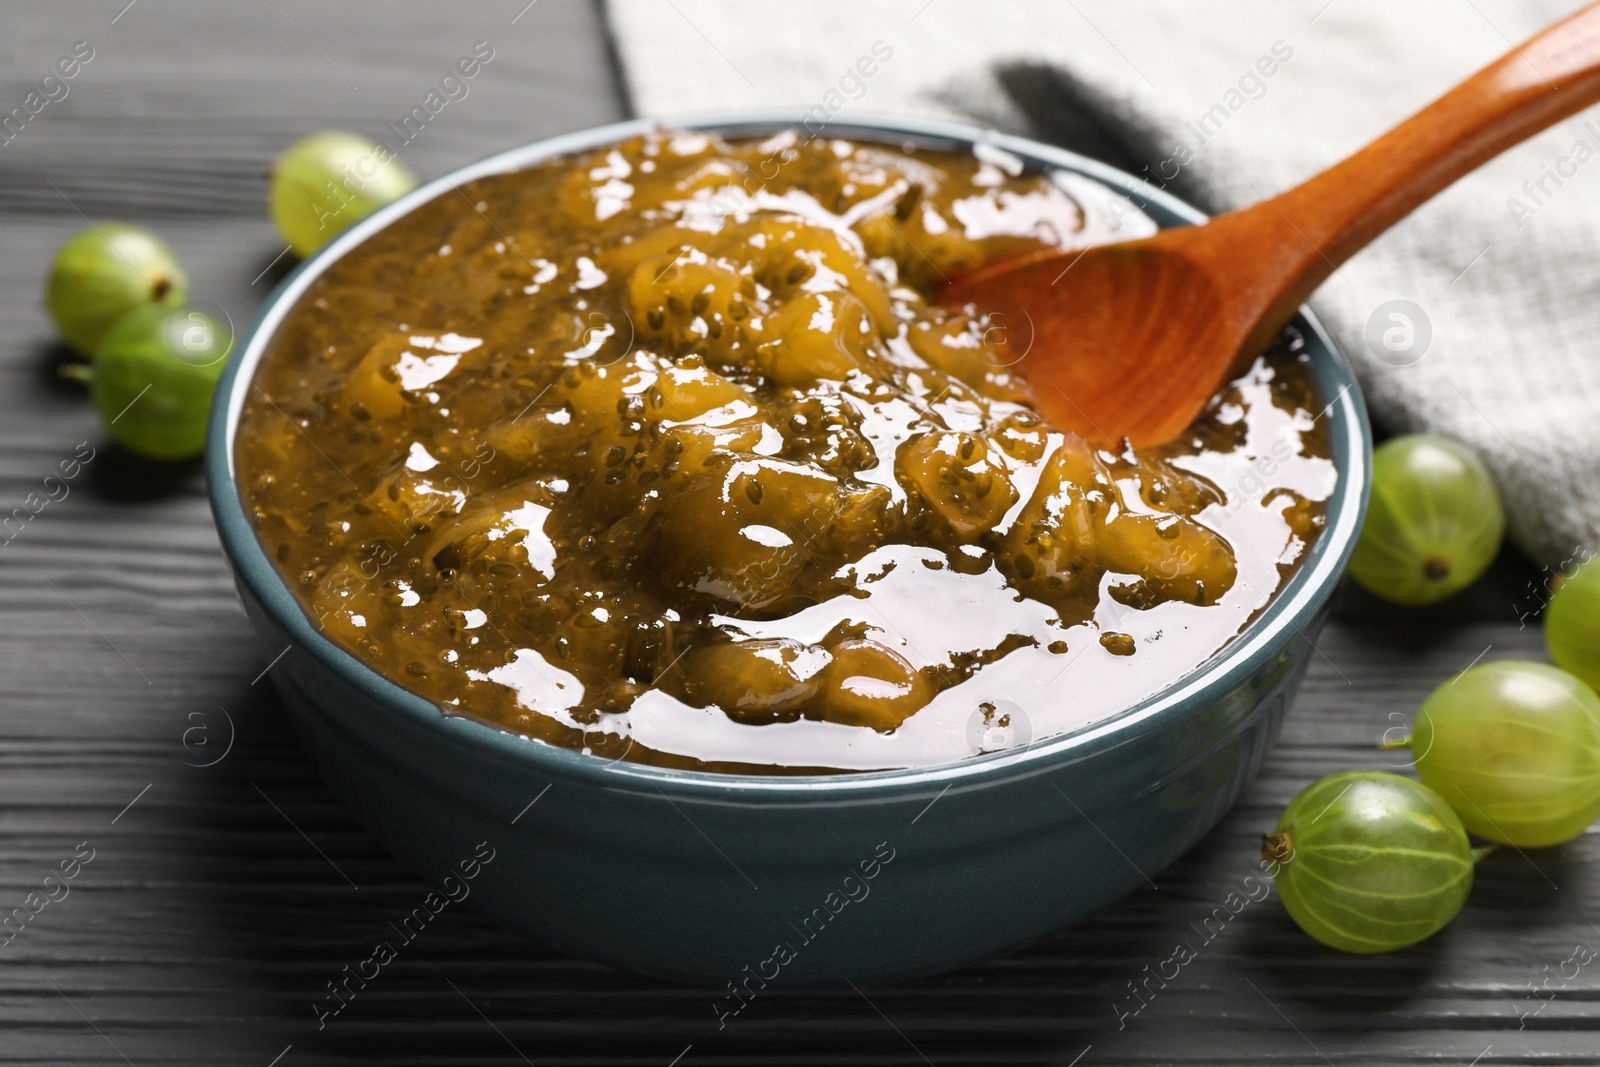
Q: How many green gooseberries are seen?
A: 7